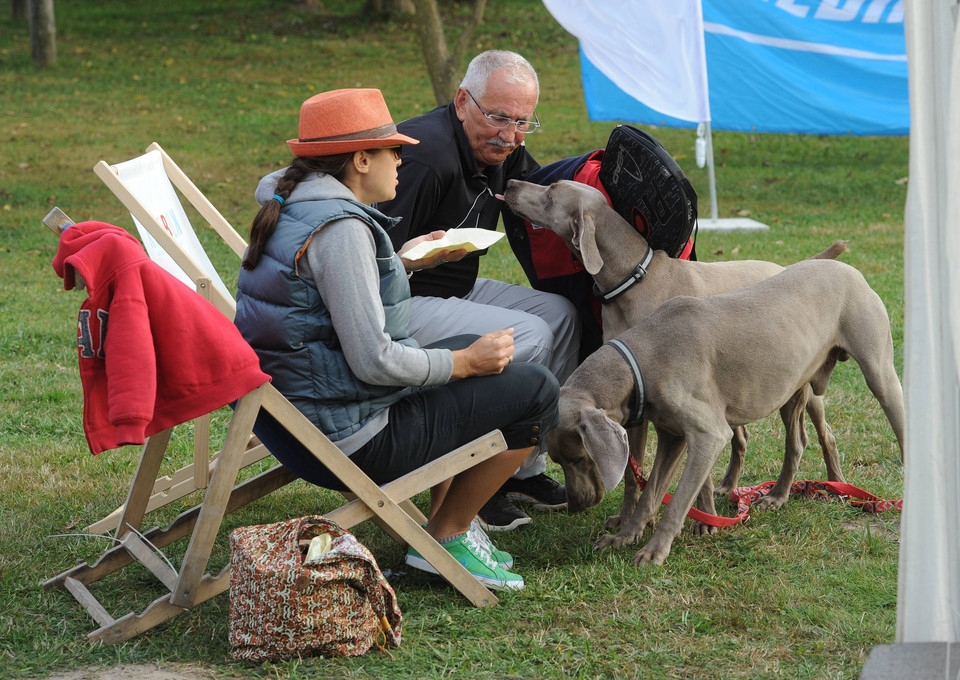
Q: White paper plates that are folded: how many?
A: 1